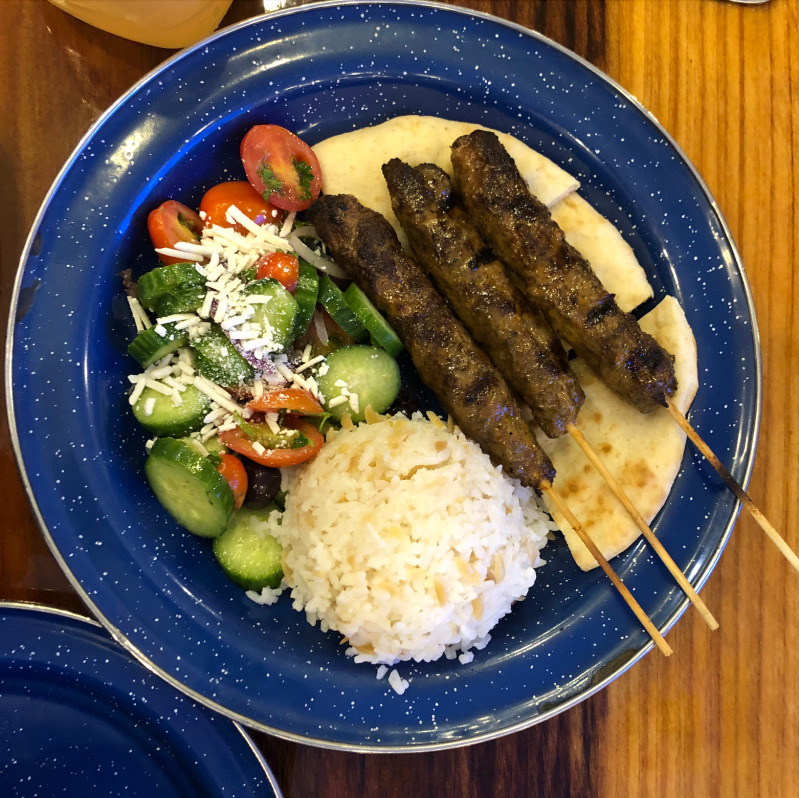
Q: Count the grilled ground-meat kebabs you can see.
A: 3